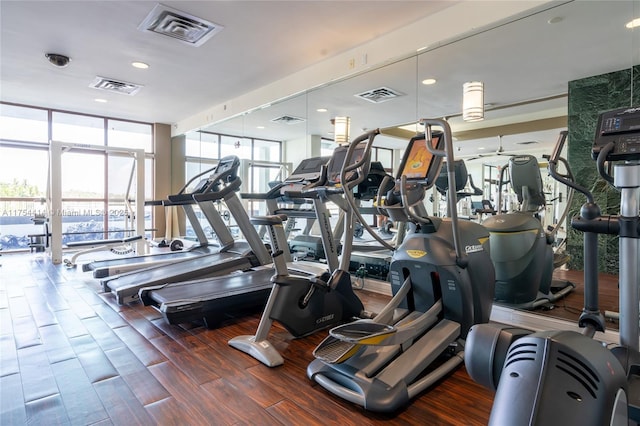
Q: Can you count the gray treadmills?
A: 3